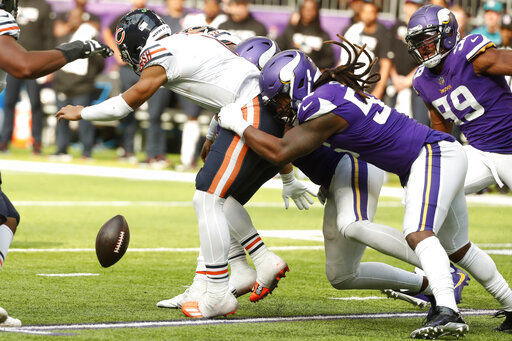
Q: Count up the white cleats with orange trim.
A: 2